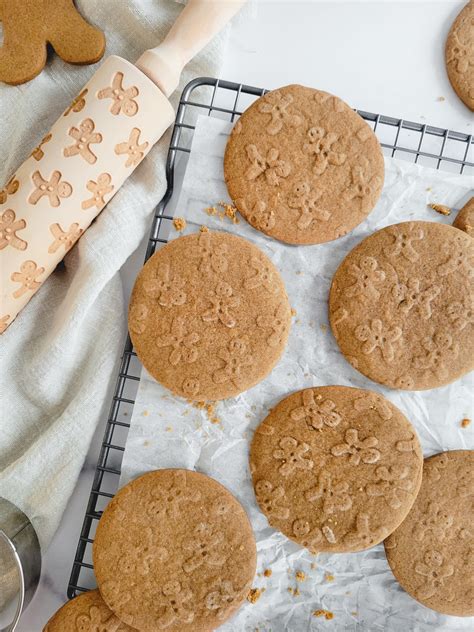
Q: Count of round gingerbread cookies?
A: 9